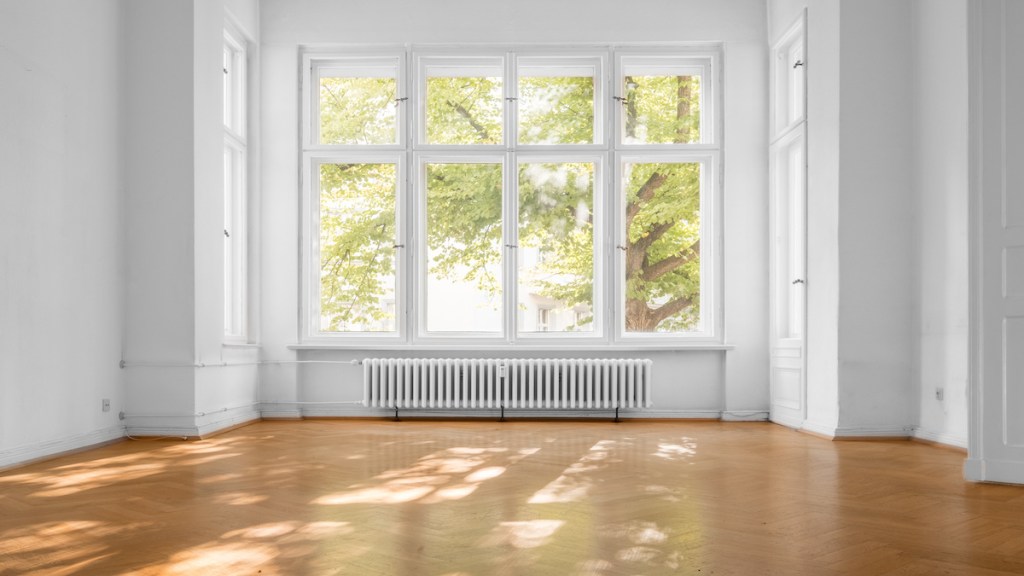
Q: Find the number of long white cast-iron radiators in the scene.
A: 1